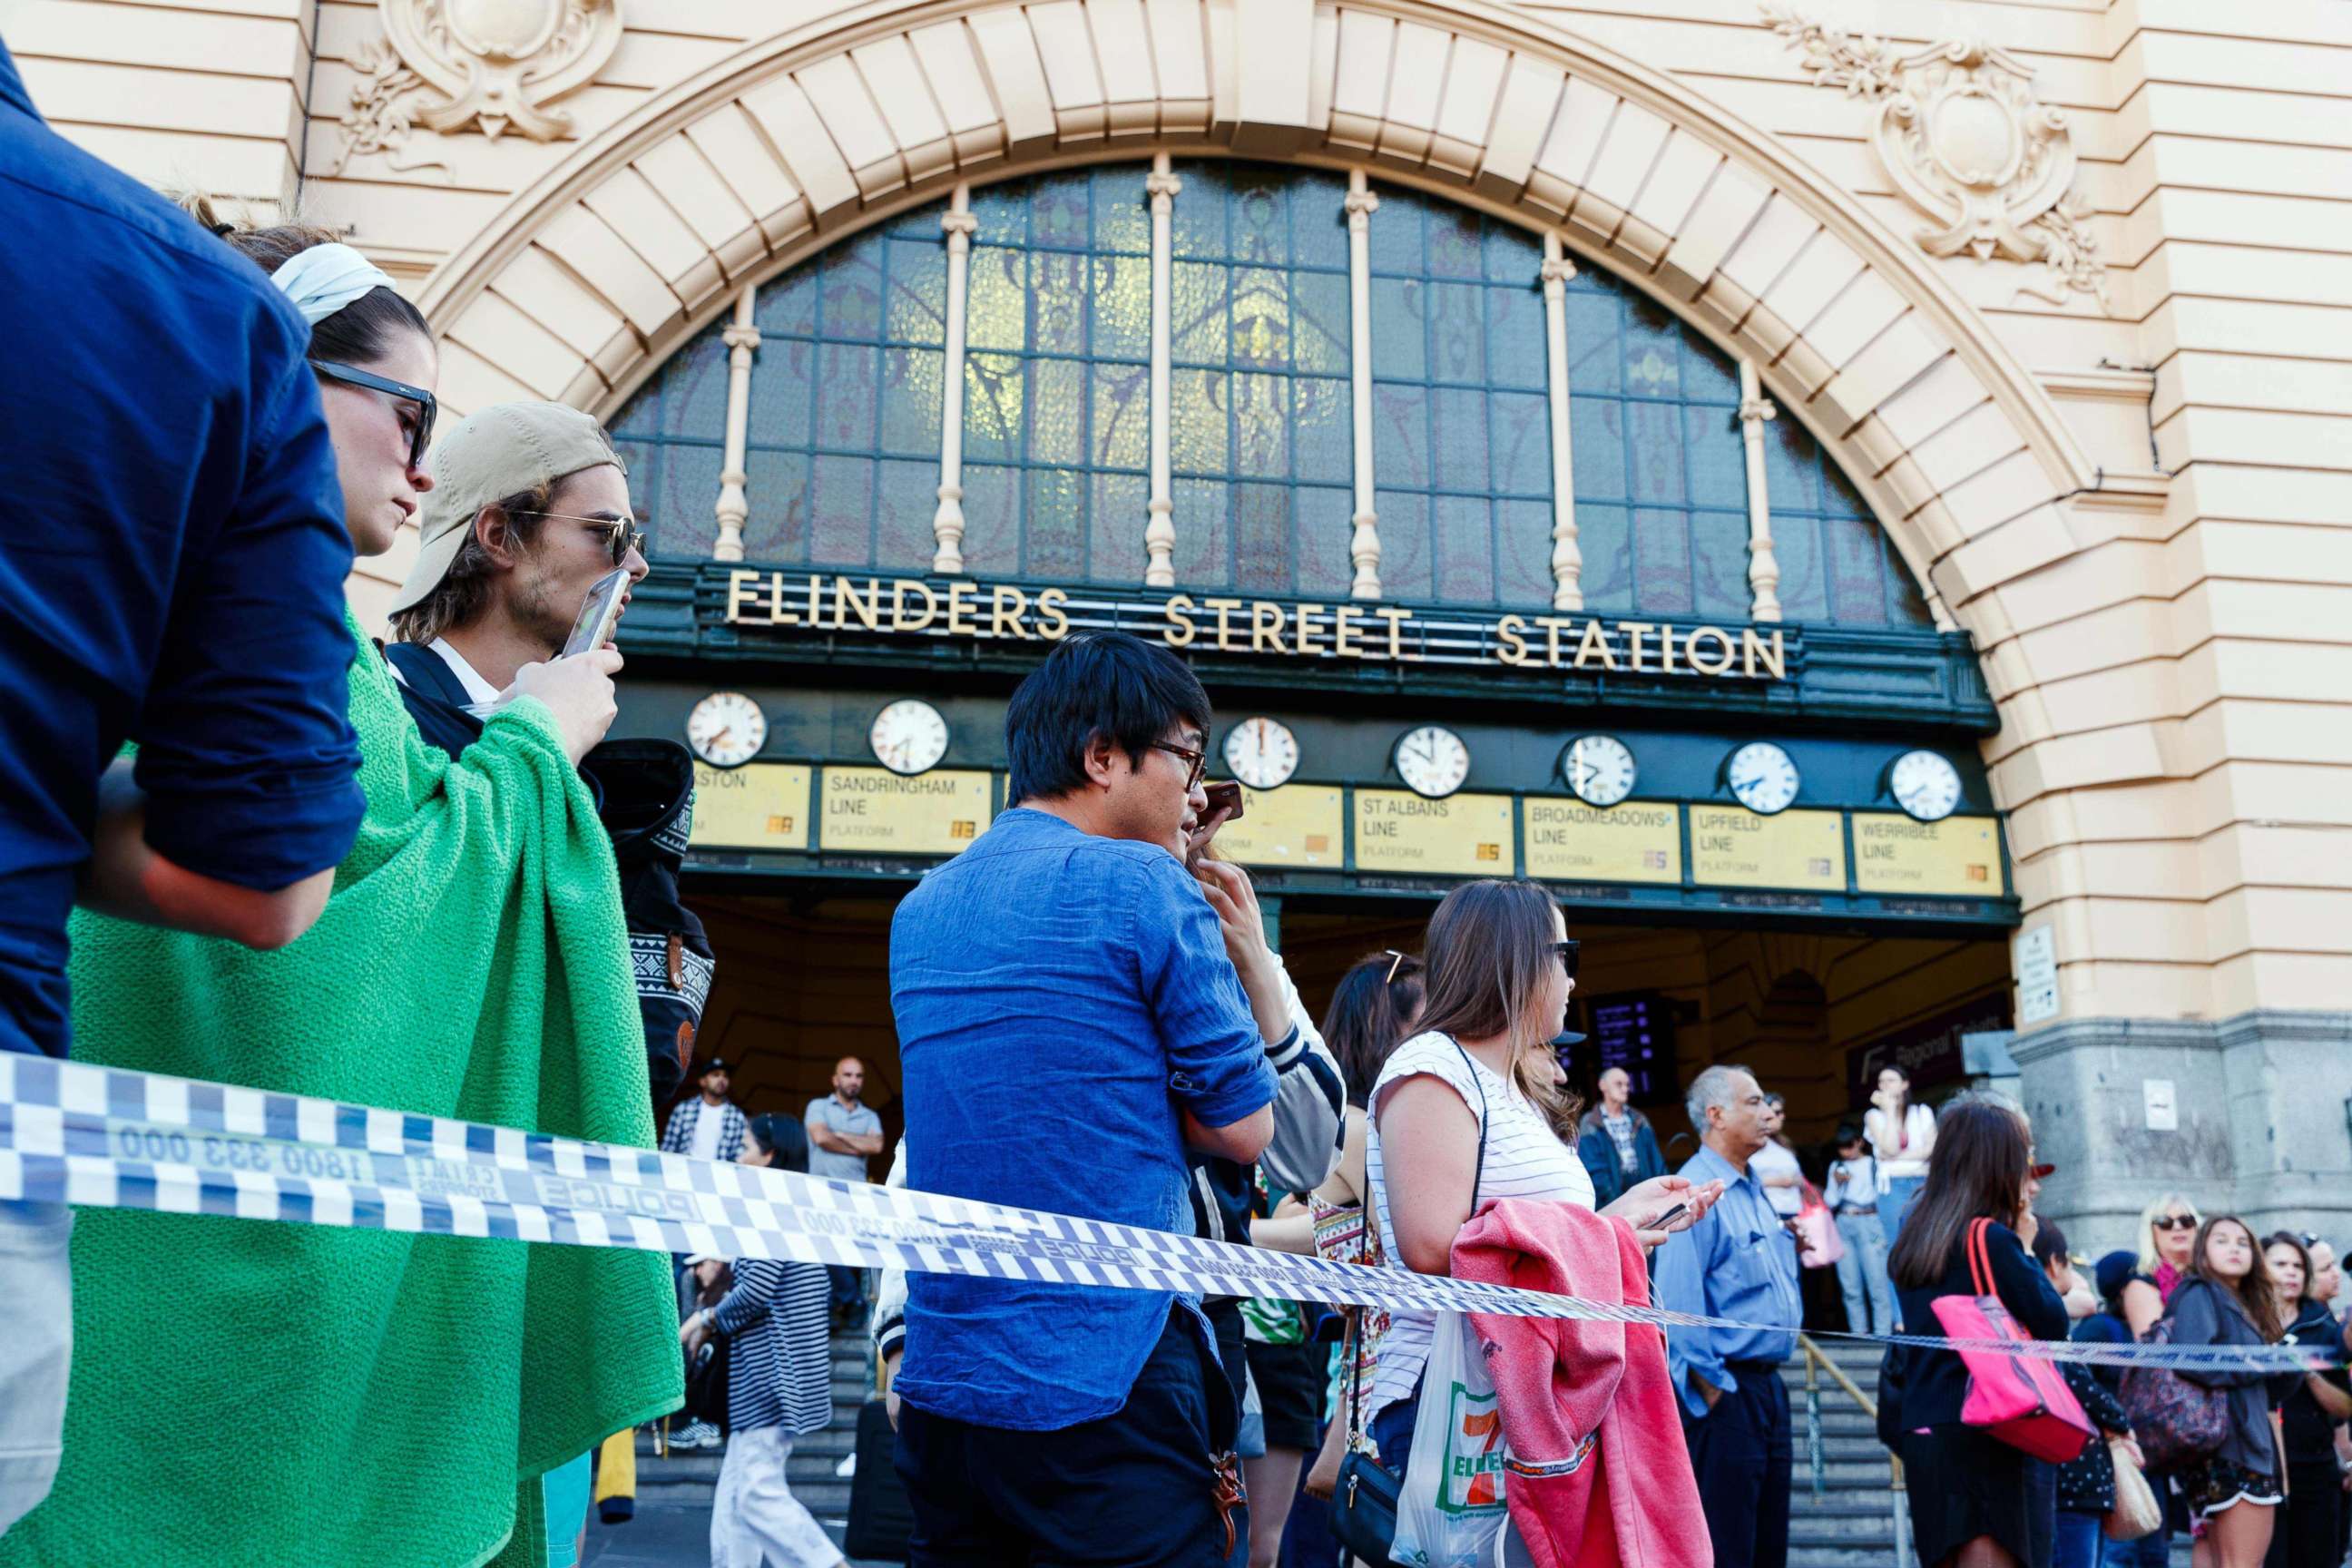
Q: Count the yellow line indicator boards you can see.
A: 7